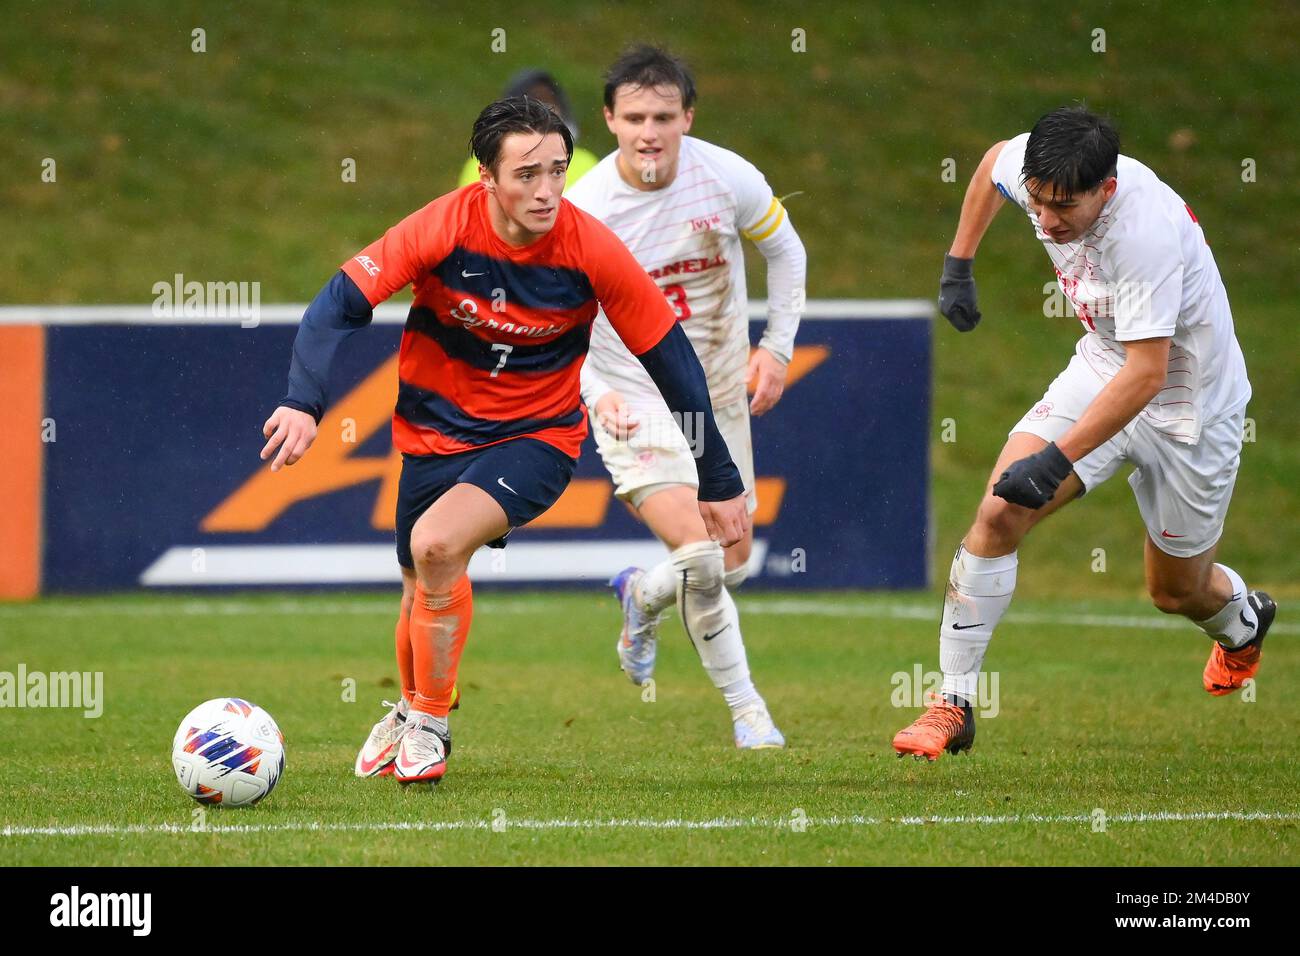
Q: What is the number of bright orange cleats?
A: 2